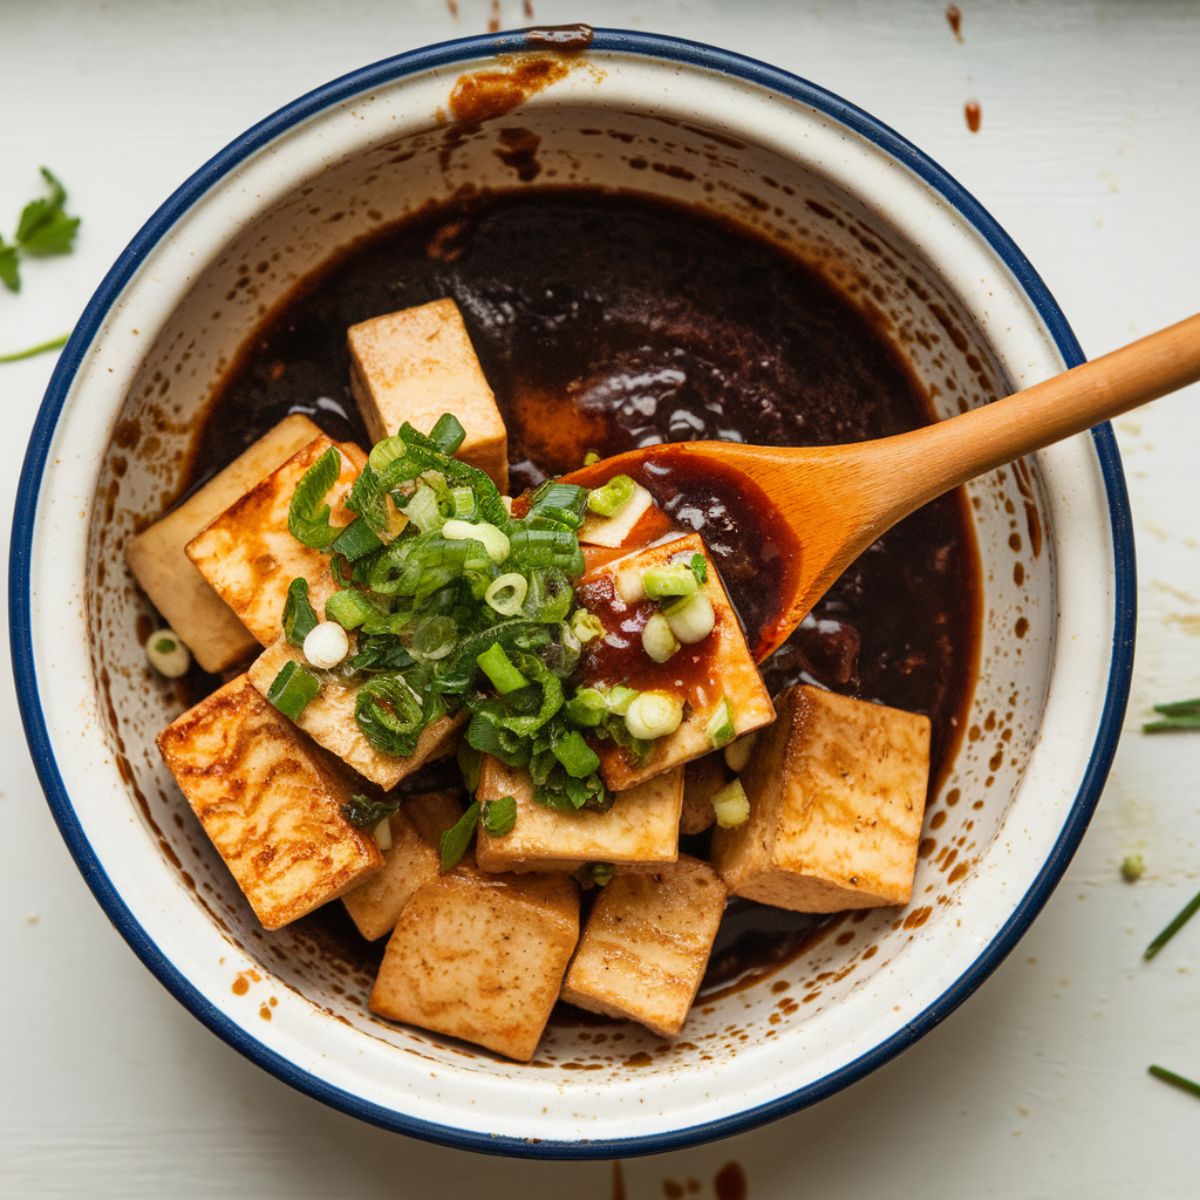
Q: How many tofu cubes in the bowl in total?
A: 11